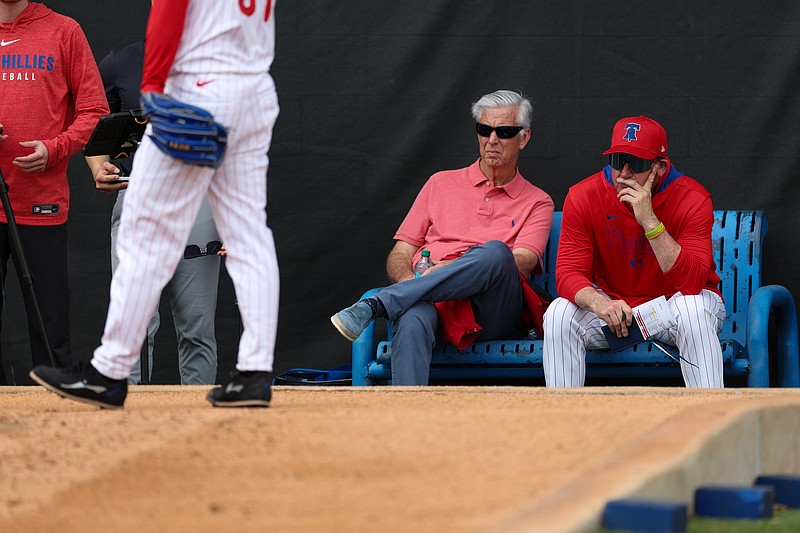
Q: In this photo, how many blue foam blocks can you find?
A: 3